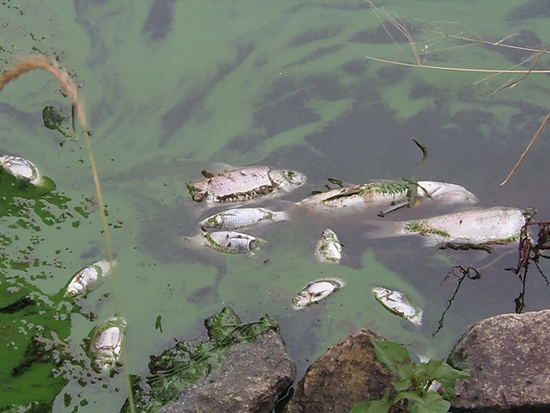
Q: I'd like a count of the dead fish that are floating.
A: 11